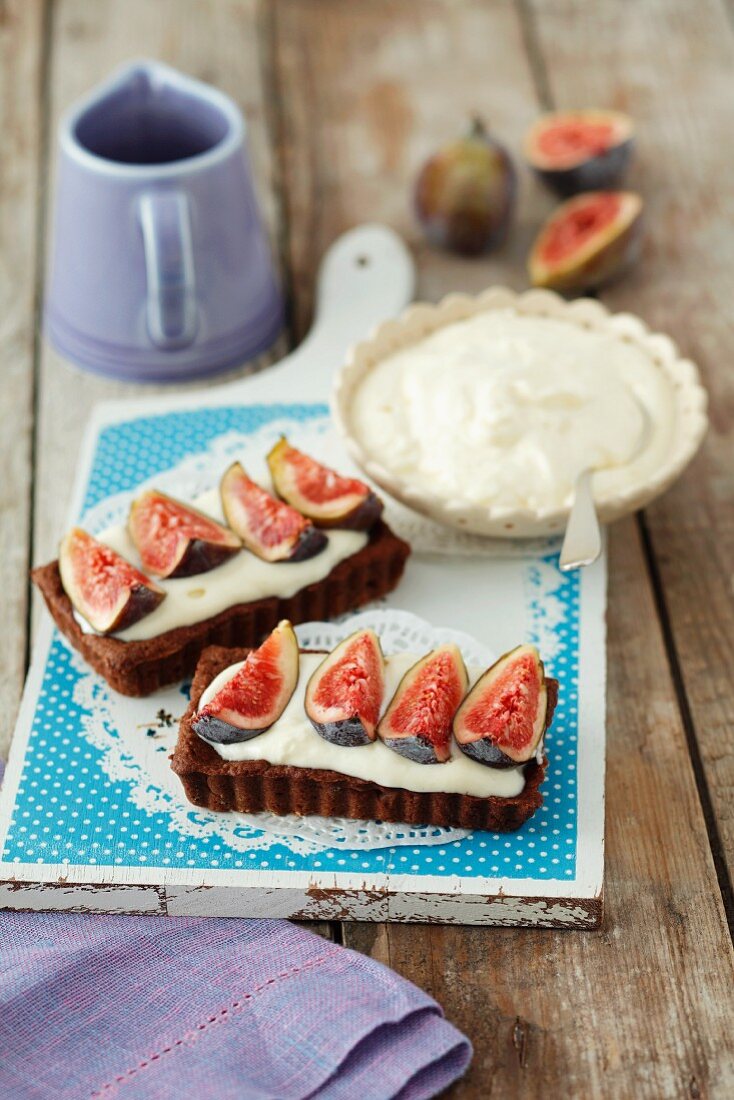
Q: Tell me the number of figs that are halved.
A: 2